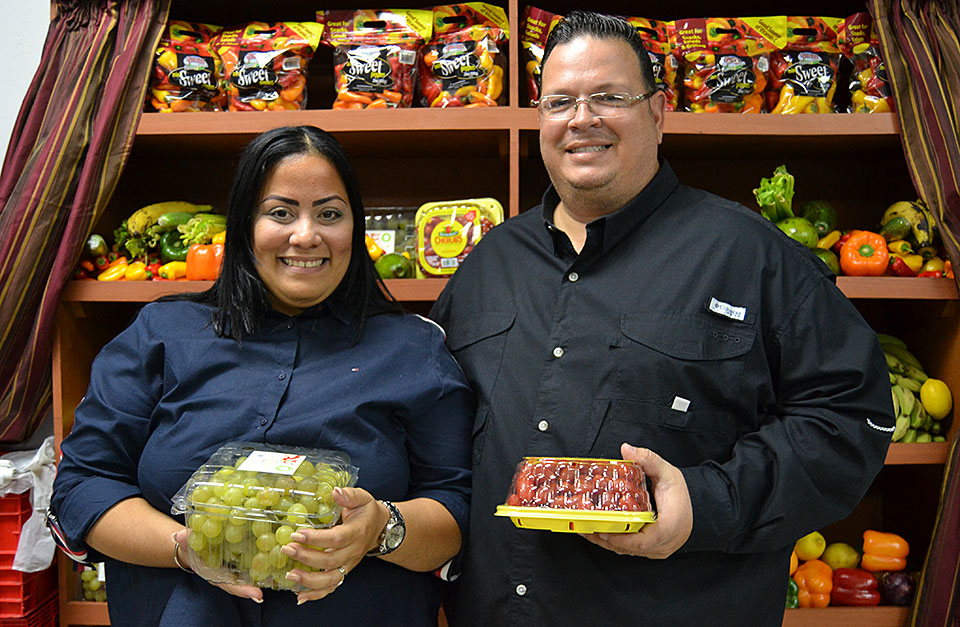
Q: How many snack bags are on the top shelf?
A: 9